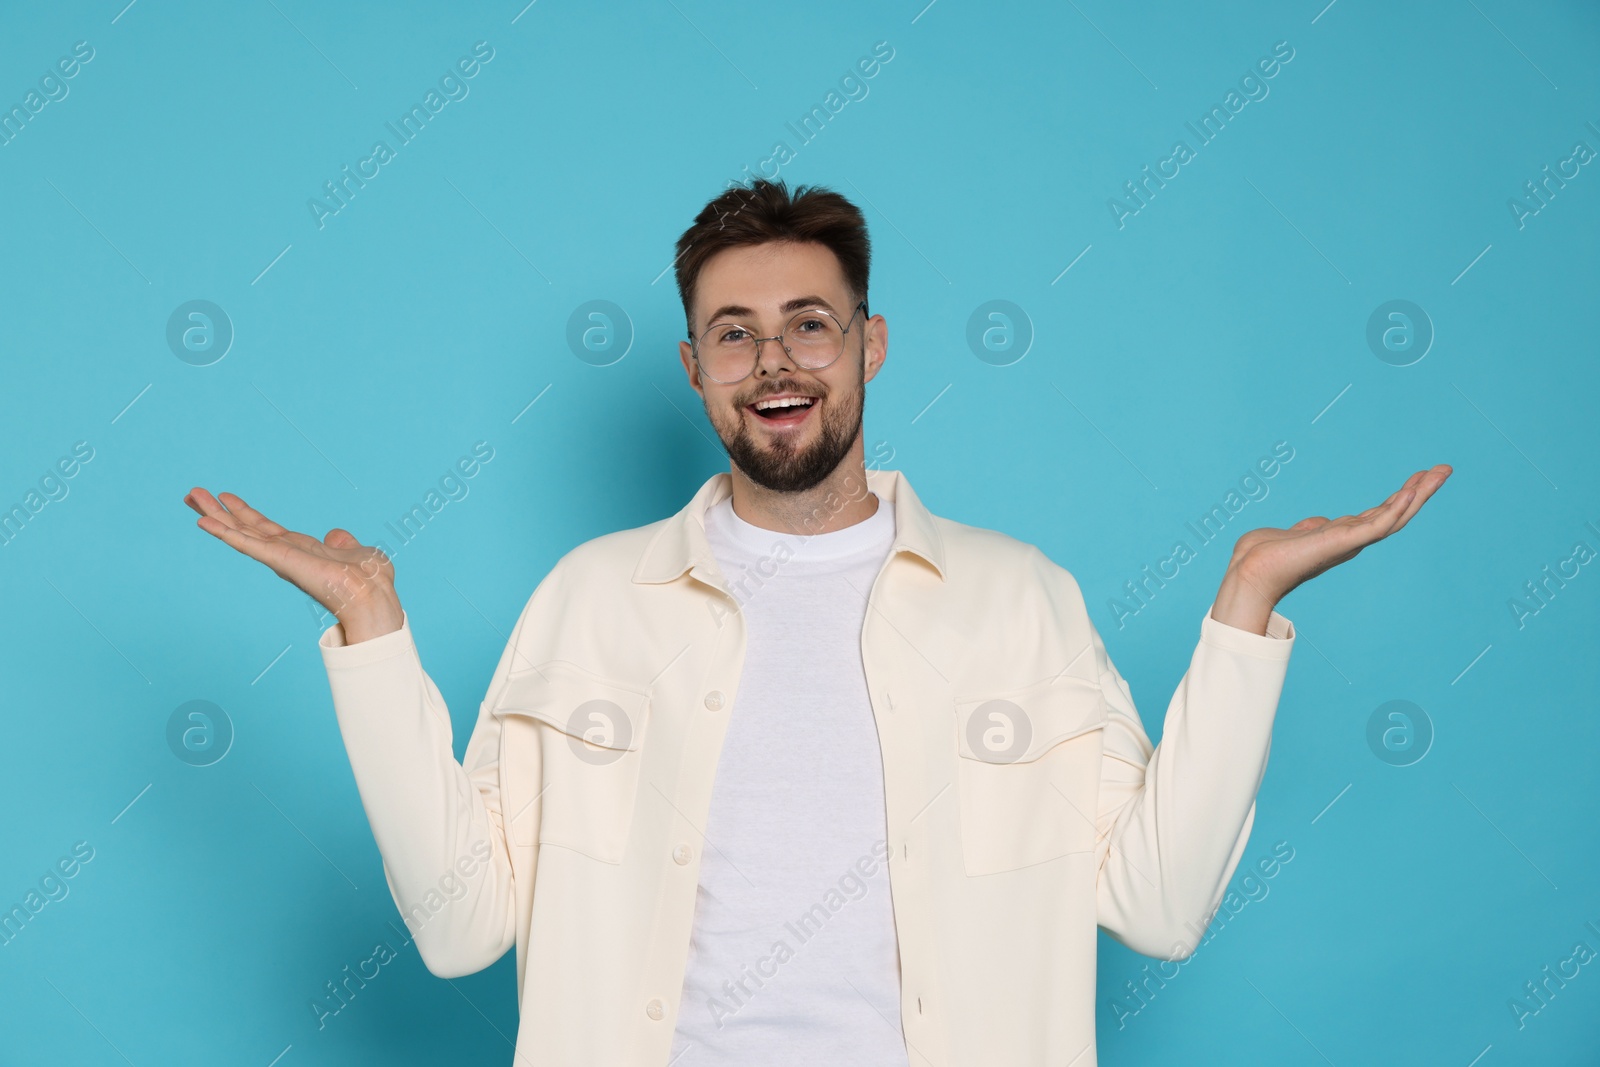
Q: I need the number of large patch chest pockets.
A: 2